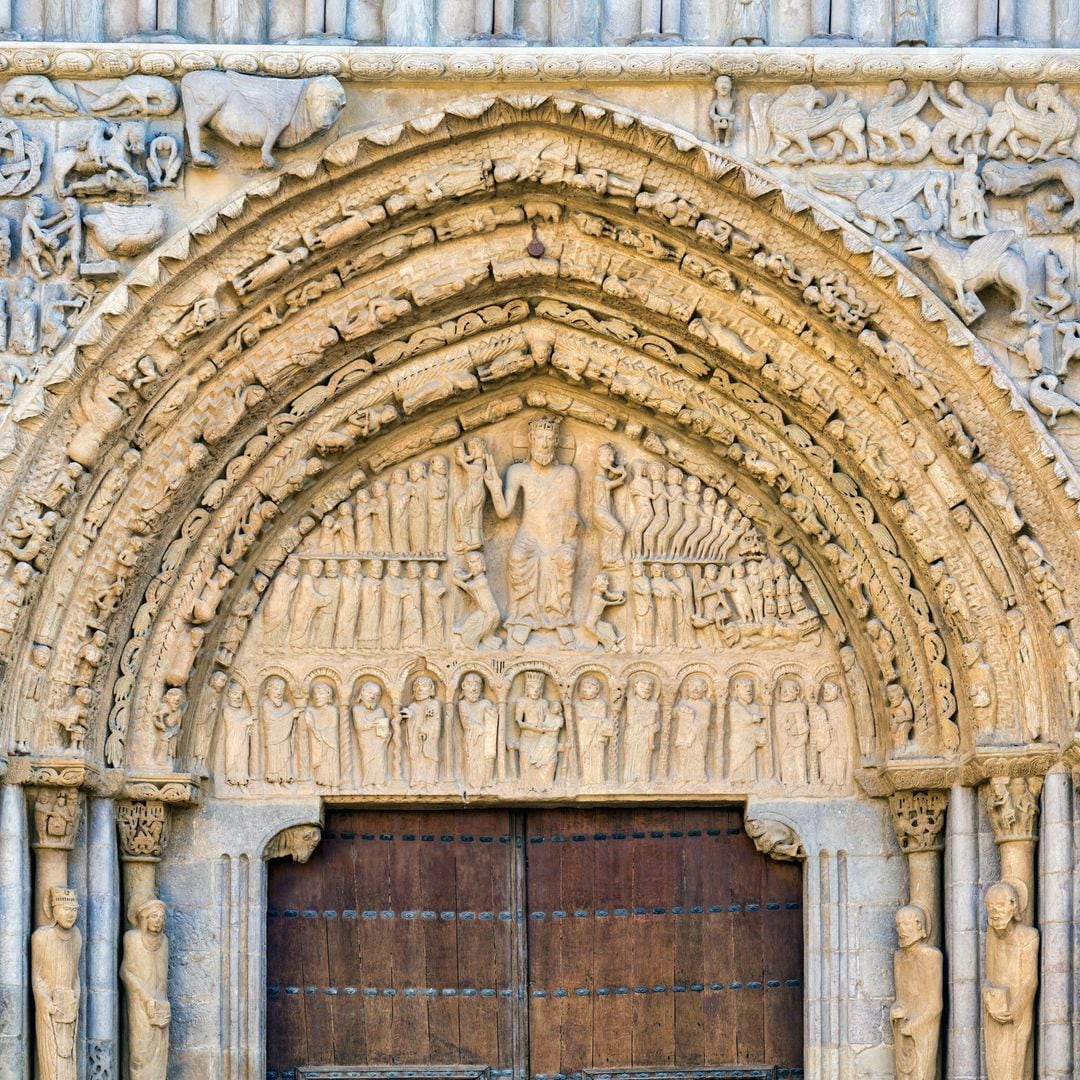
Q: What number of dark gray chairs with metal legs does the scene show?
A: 0